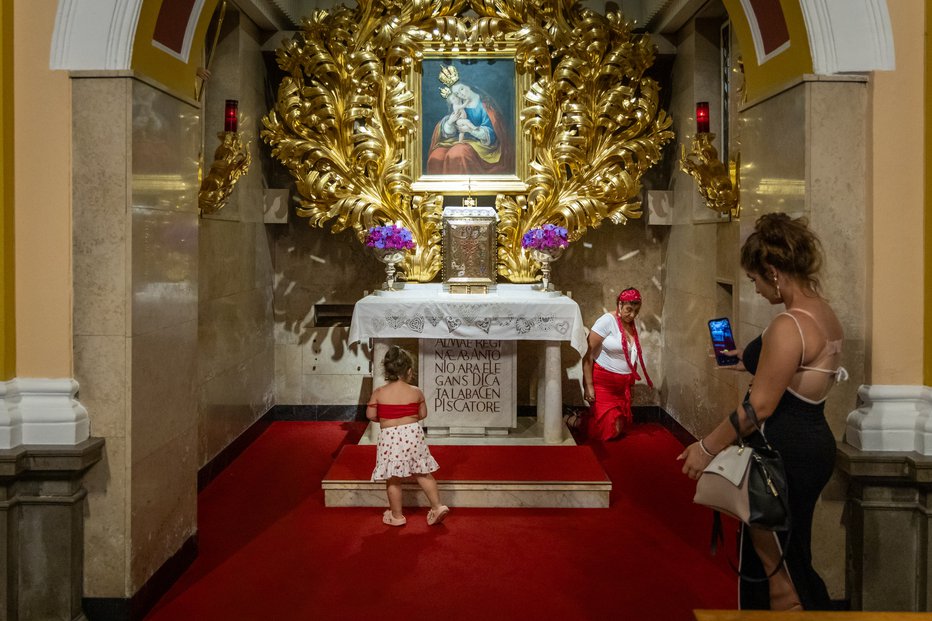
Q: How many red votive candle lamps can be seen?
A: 2